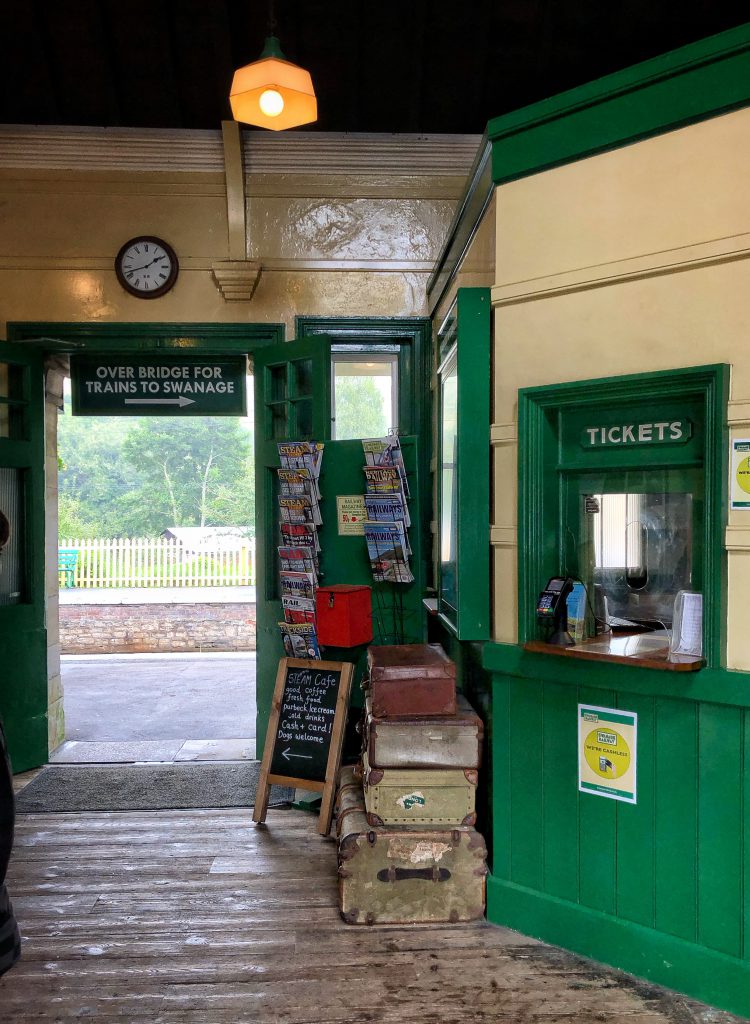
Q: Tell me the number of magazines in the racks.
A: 12